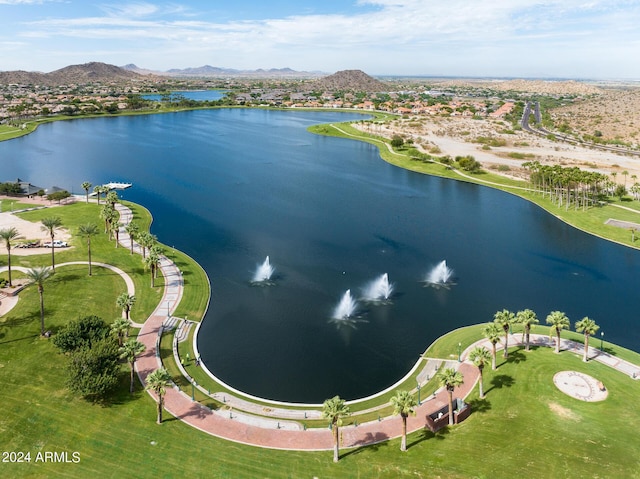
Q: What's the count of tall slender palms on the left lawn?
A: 4